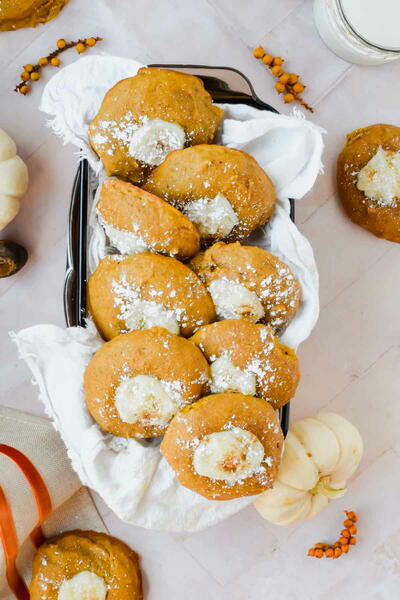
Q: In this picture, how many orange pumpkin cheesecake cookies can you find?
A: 11